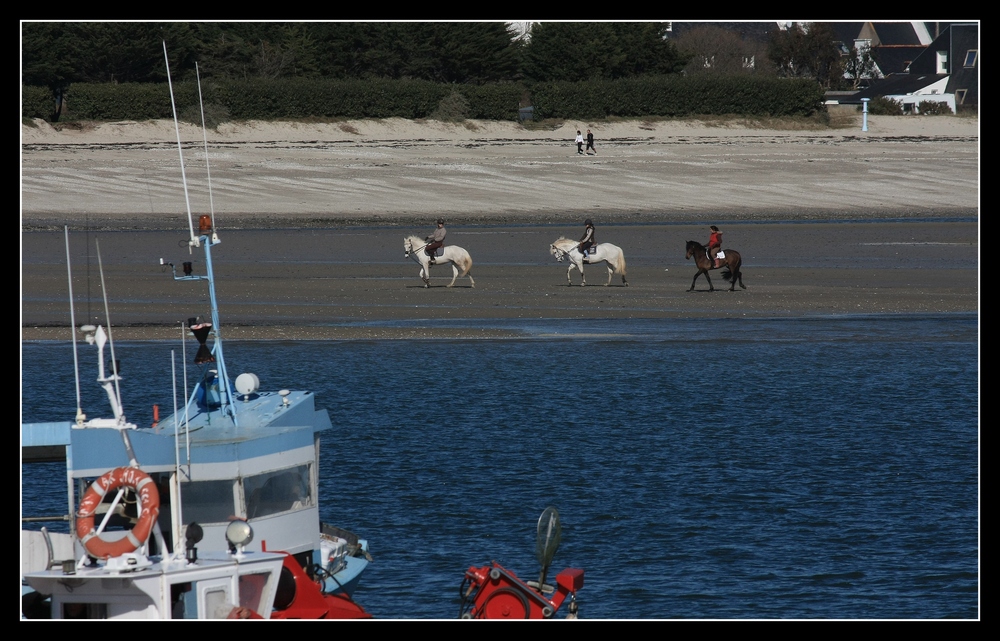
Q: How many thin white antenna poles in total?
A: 6